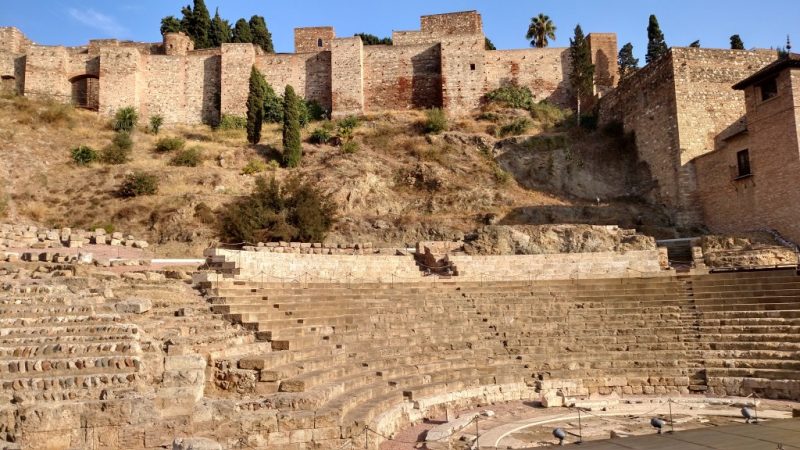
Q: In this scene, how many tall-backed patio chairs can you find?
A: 0